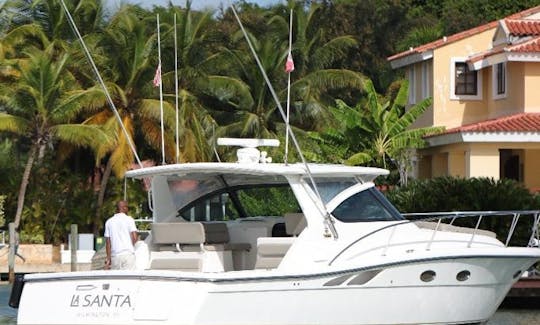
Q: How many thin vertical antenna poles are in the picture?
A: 3